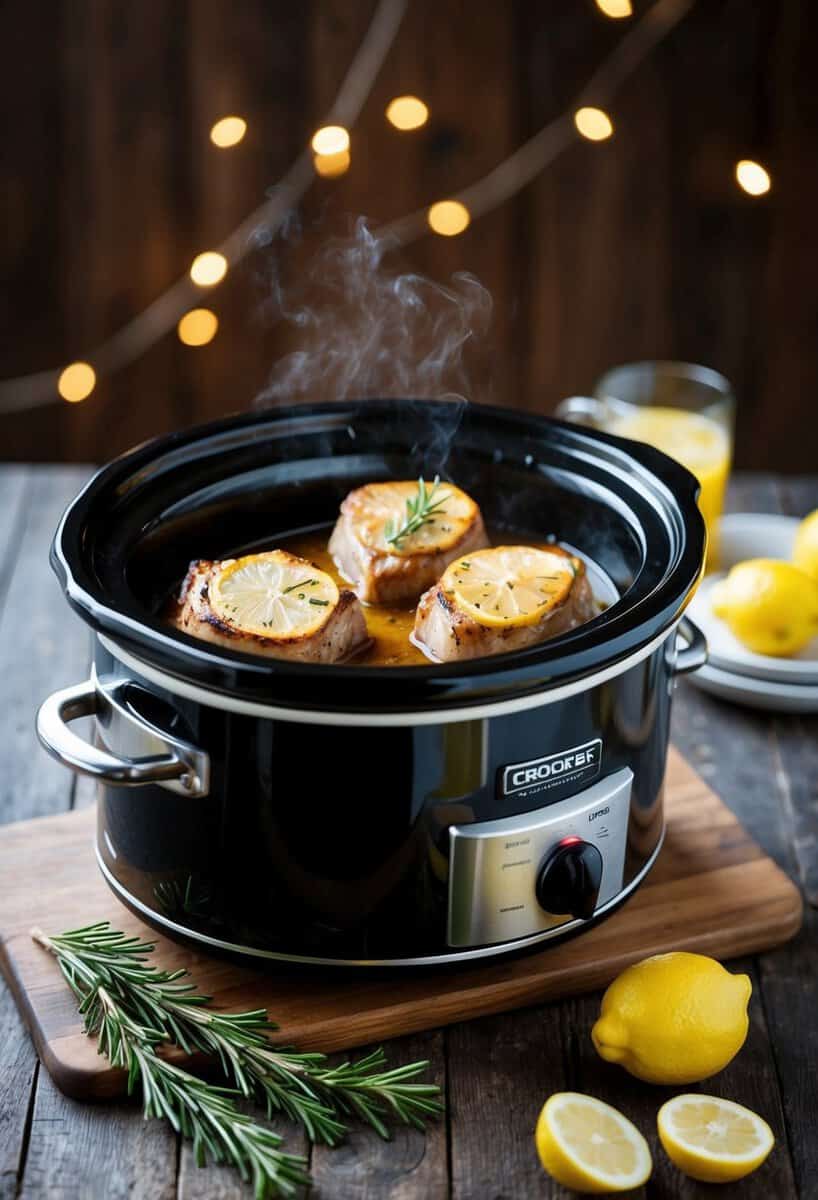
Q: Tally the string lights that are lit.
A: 11